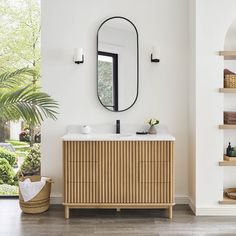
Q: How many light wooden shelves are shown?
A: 5